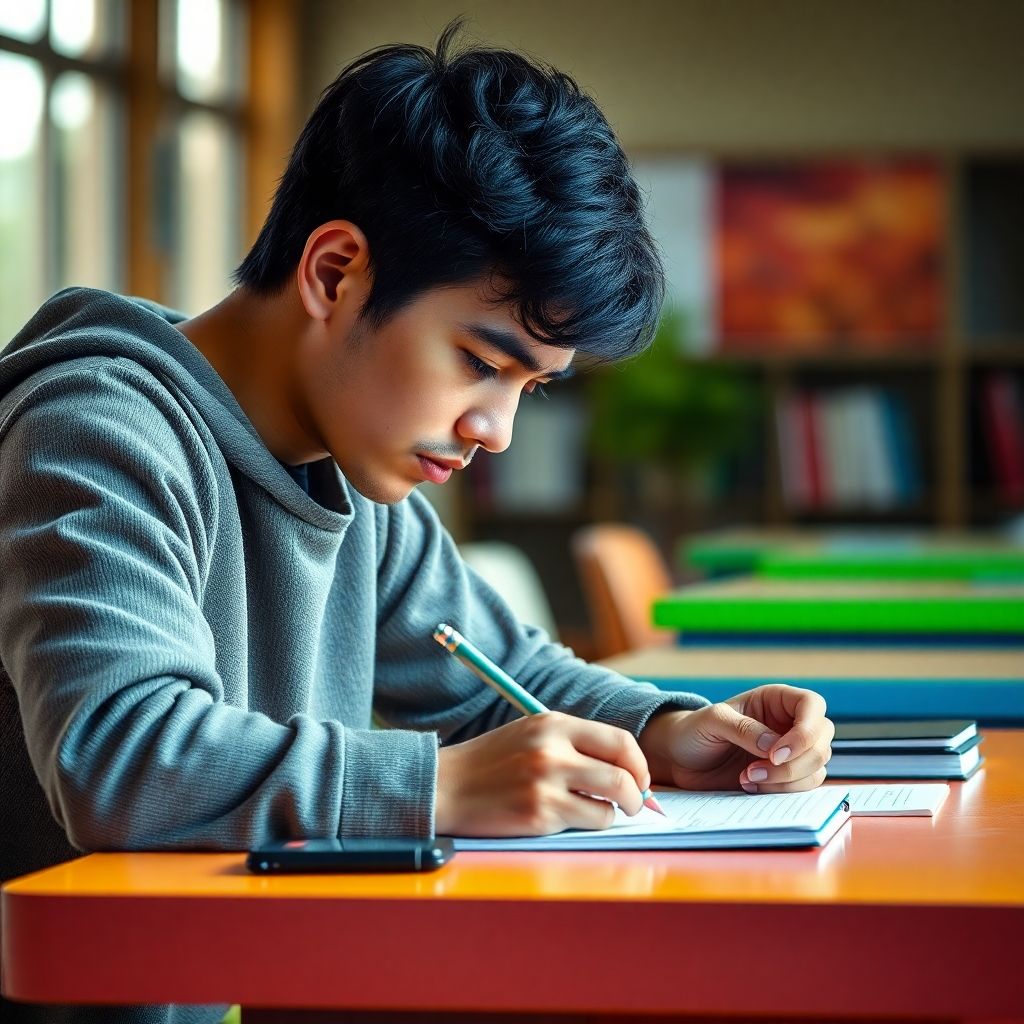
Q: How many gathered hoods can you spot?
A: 1